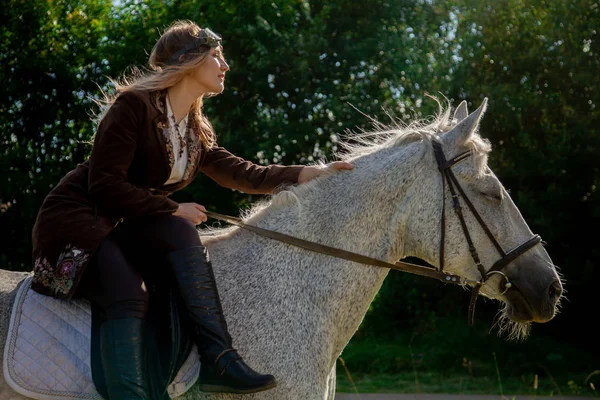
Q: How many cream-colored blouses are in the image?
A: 1